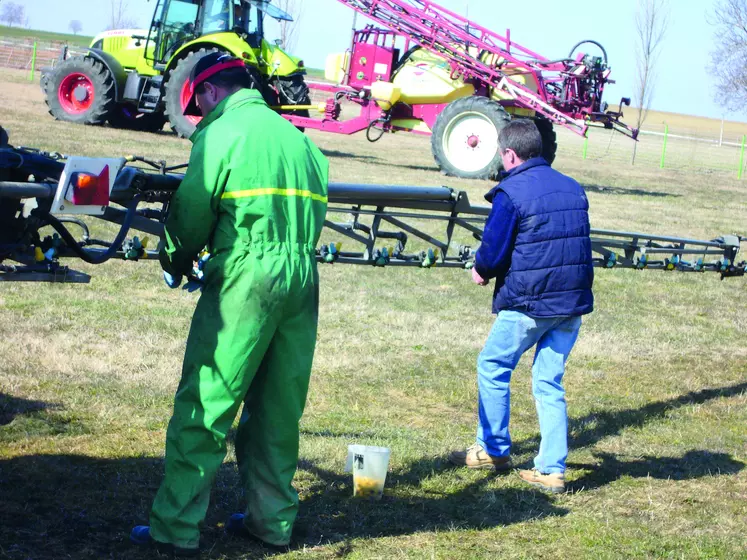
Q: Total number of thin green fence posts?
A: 4